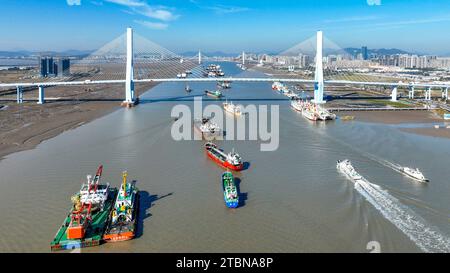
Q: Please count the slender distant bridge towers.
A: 2